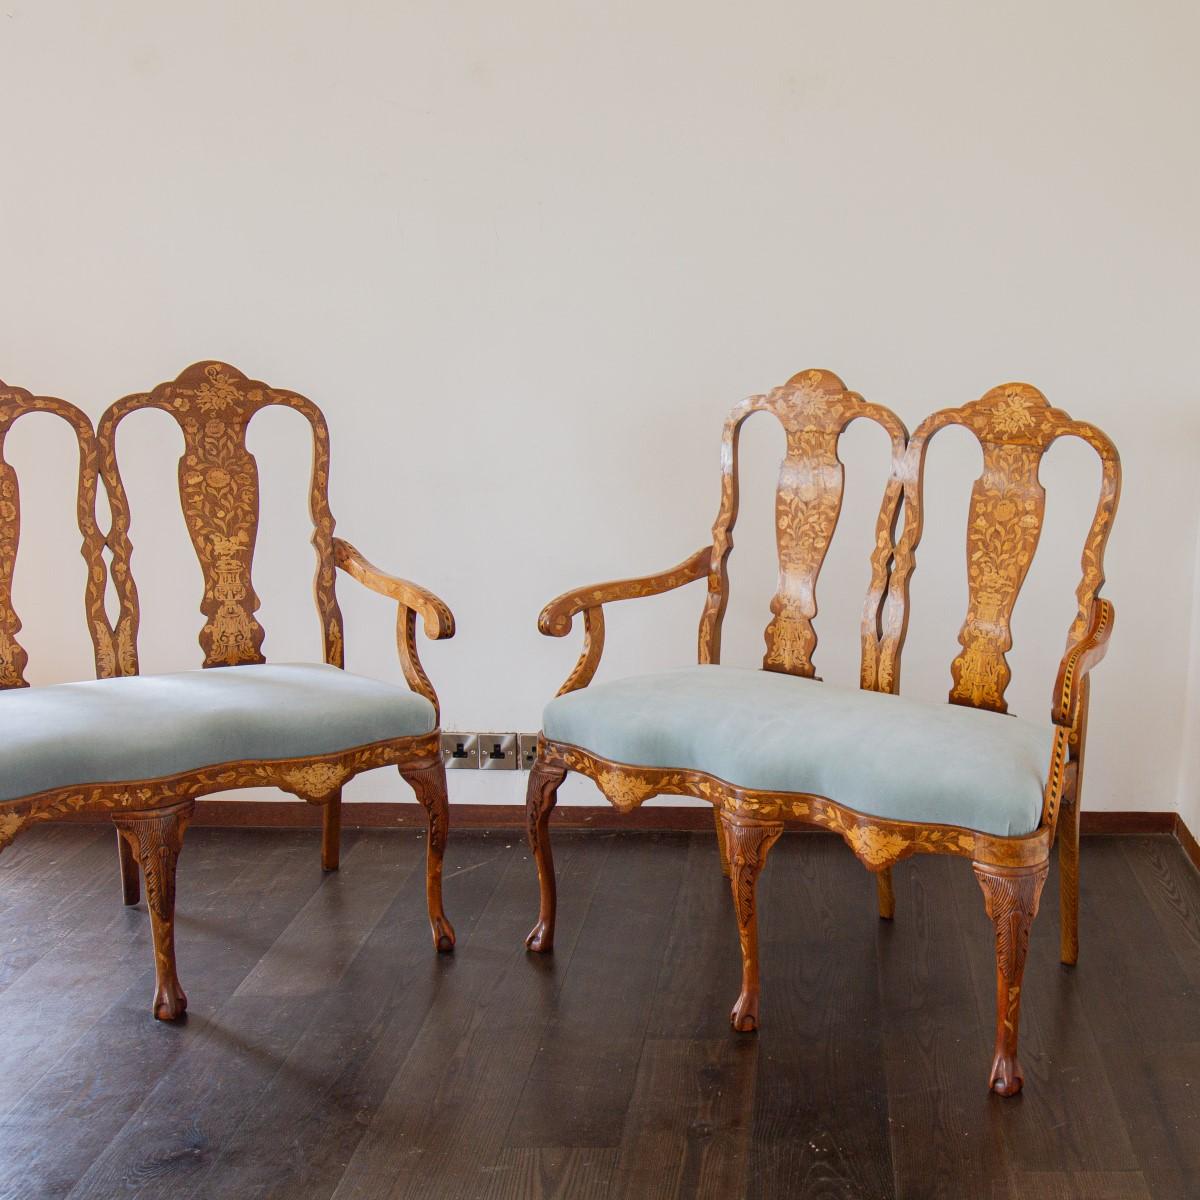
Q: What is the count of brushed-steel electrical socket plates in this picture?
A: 3